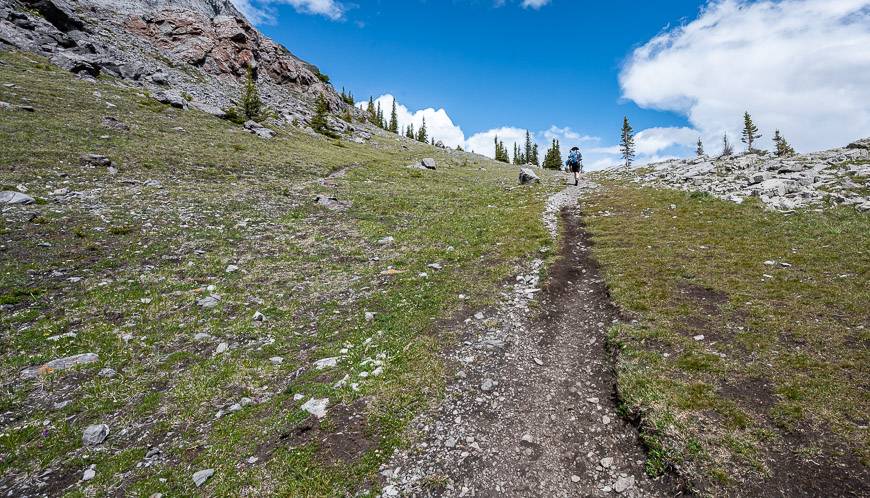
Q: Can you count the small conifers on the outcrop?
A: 5